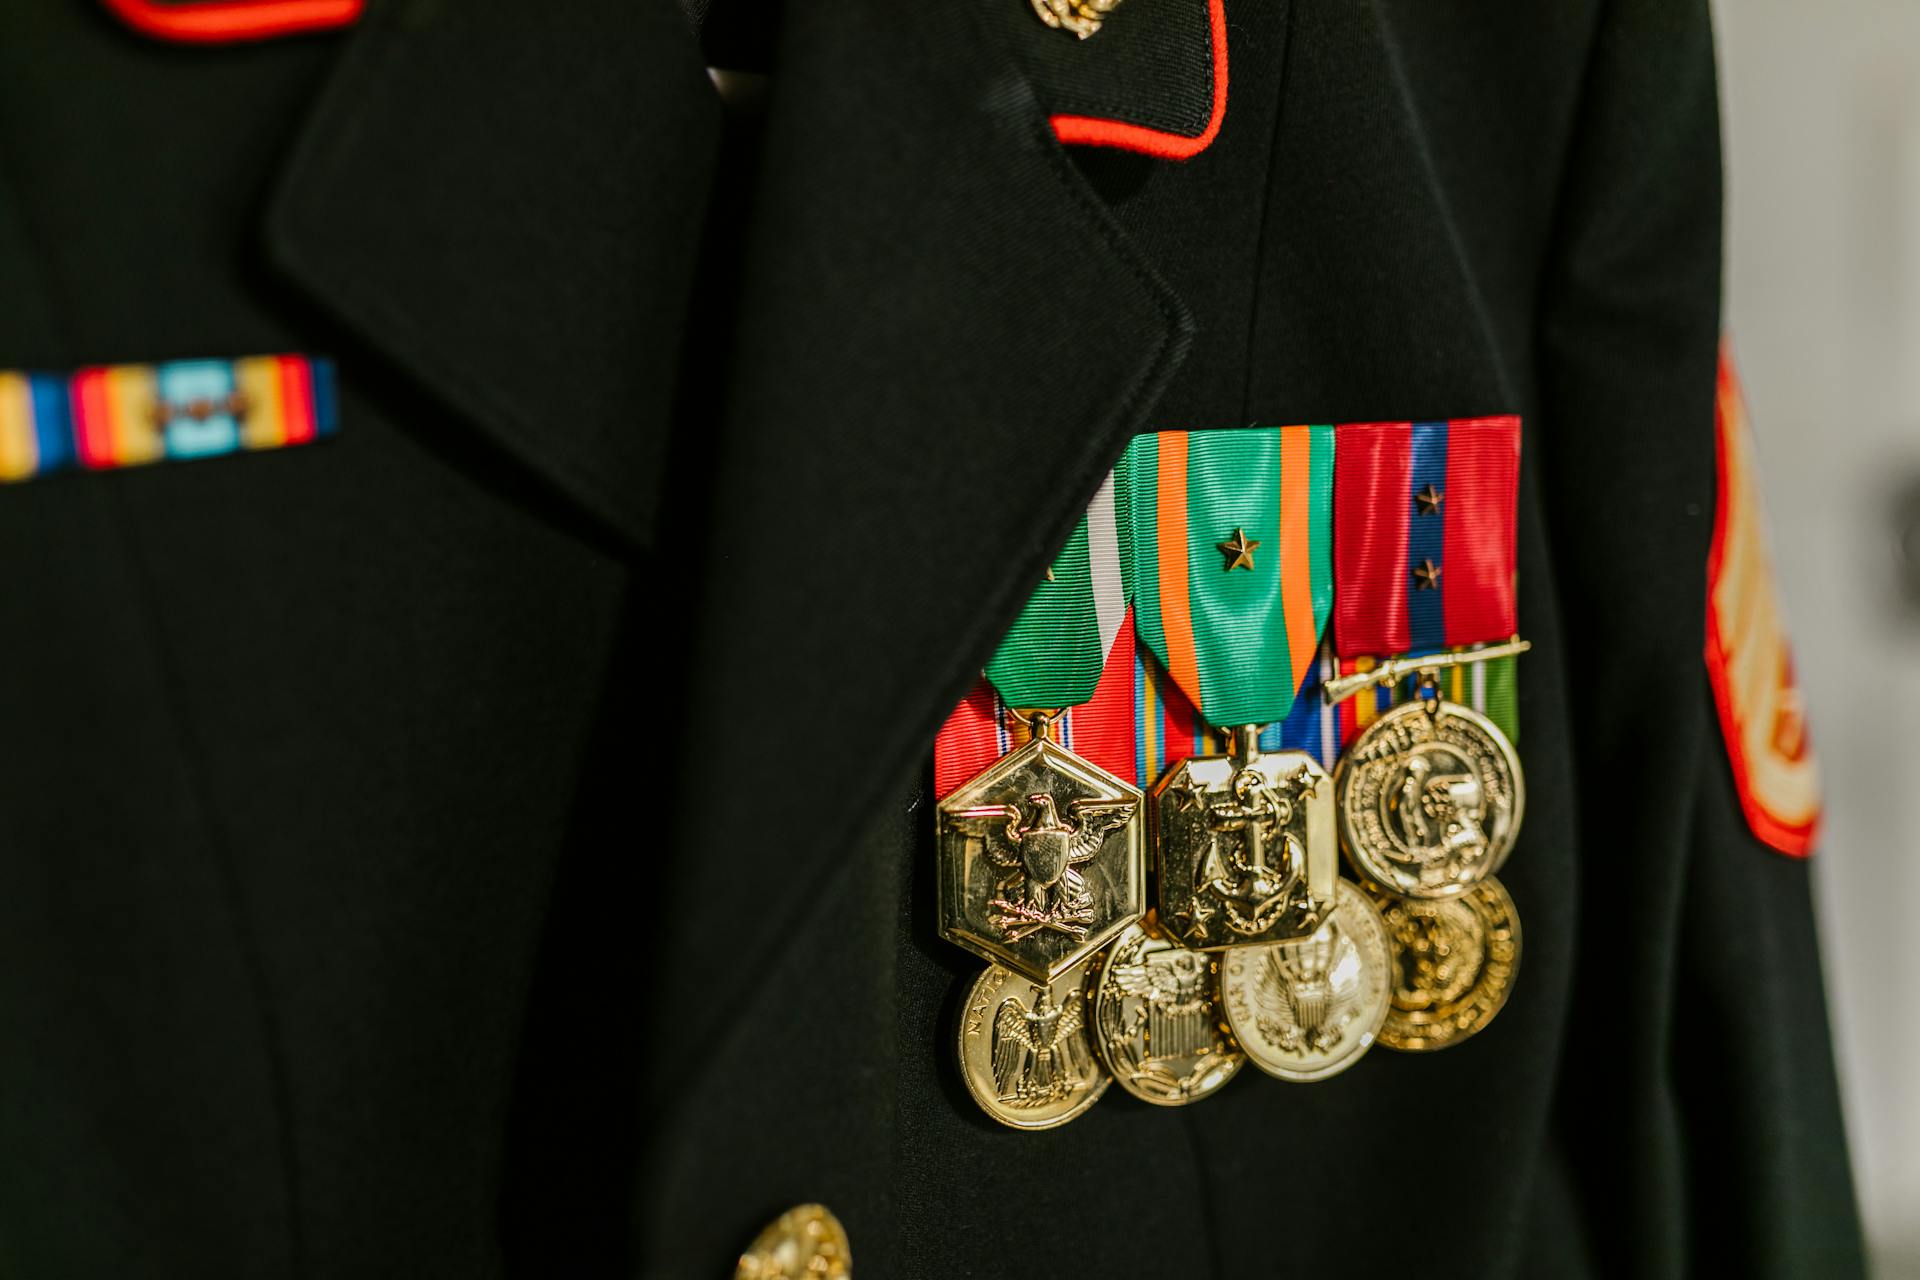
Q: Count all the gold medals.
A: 7